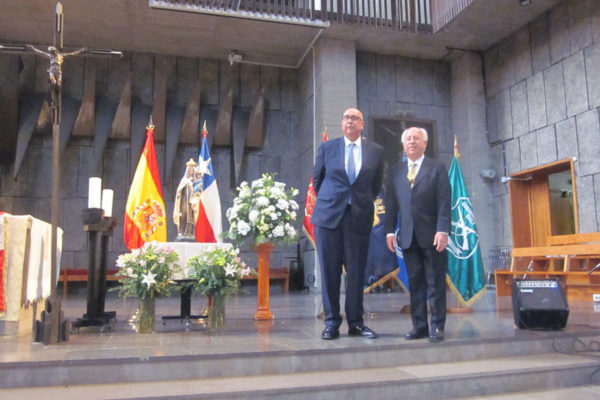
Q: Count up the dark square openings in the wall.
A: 1